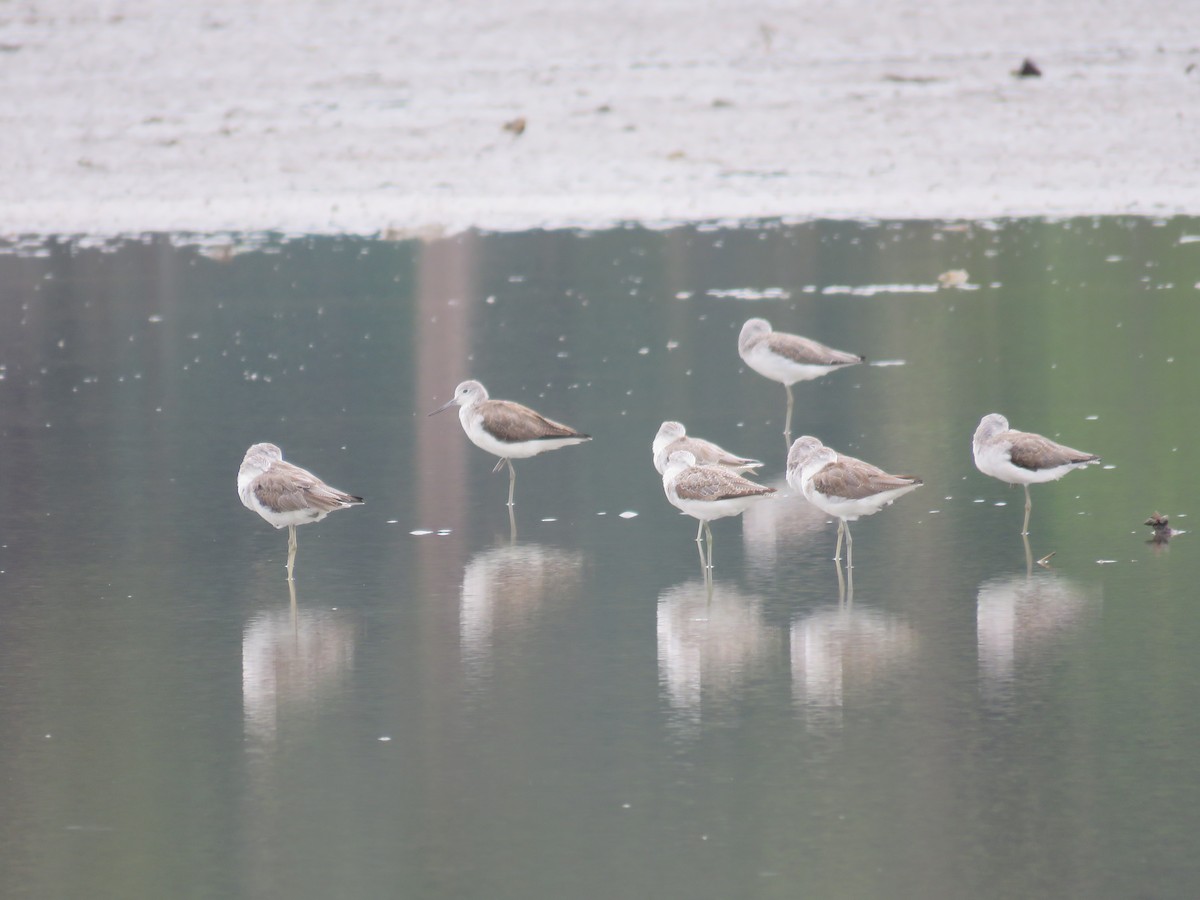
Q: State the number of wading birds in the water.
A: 8